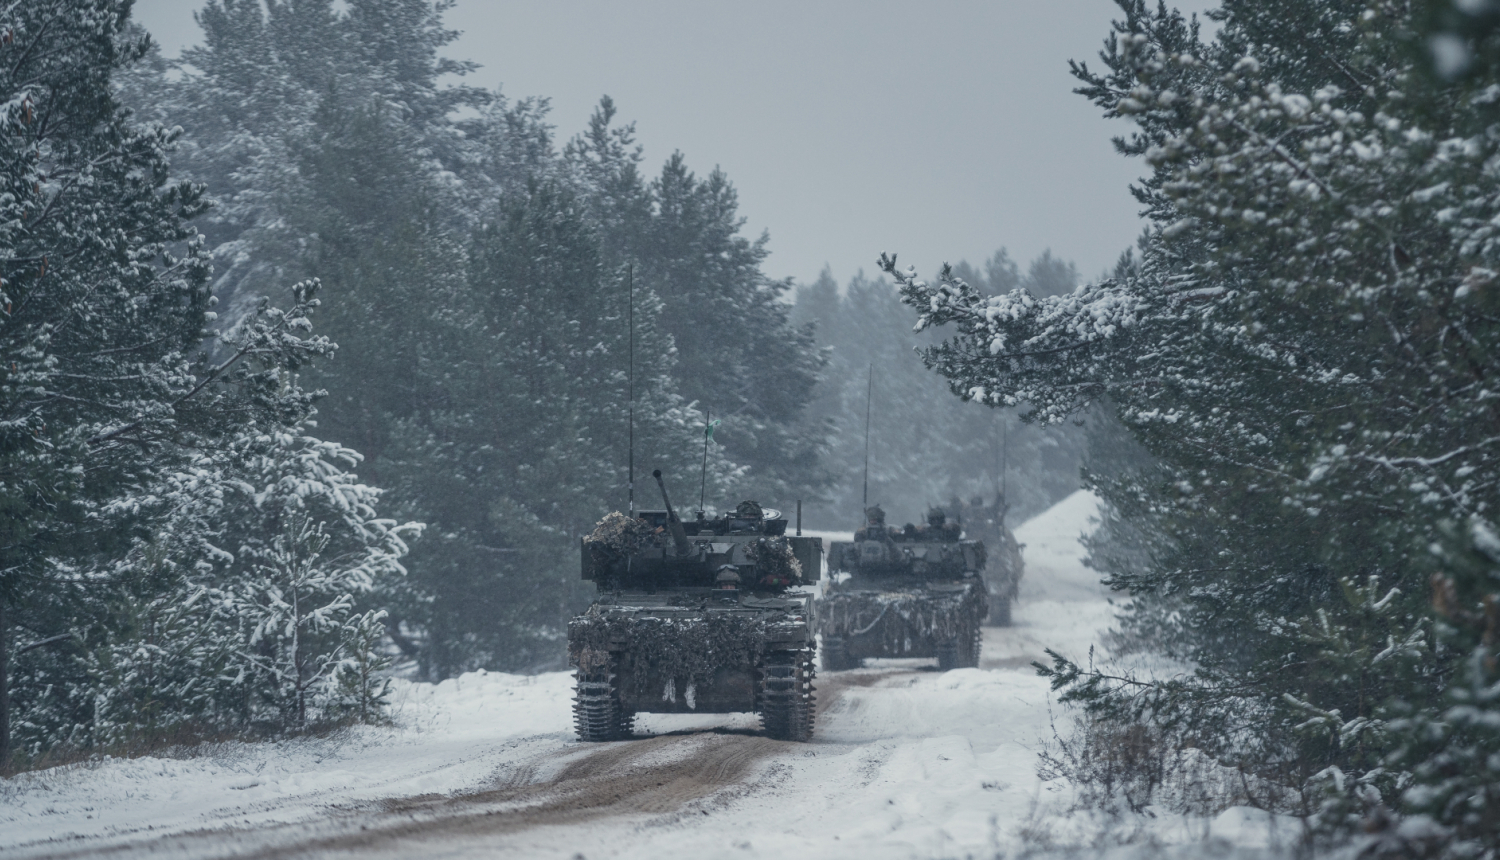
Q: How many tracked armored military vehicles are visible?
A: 3